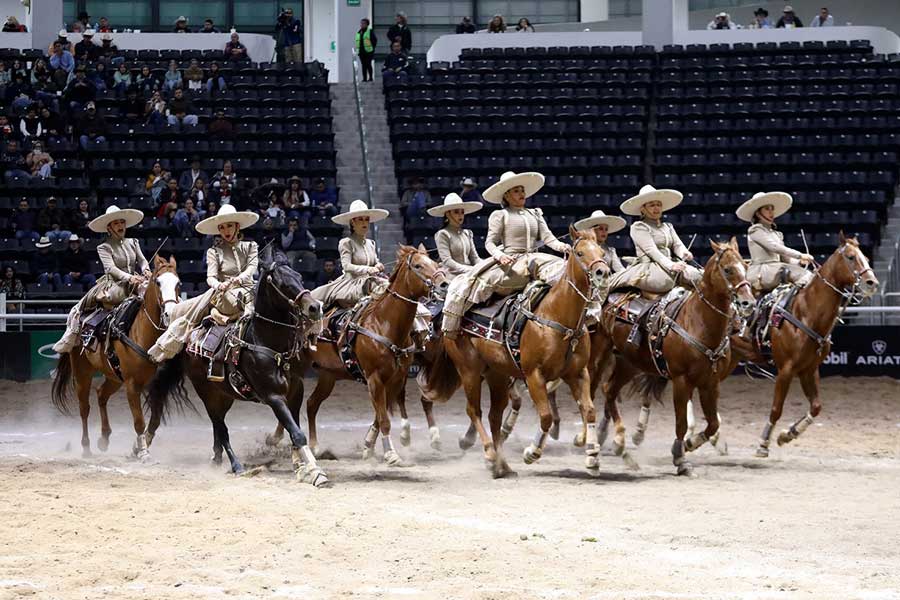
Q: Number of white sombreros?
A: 8